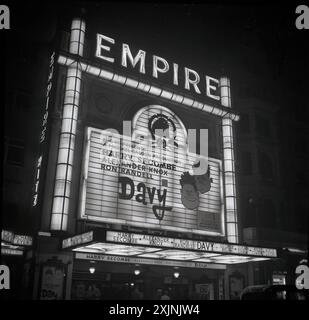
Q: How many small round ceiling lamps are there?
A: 3